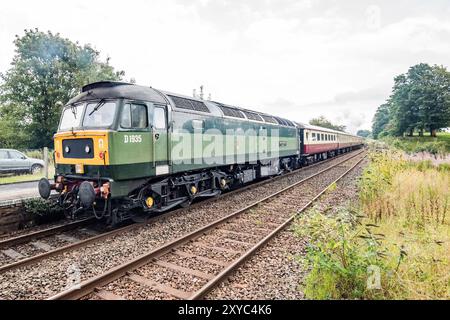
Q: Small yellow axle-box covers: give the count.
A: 3